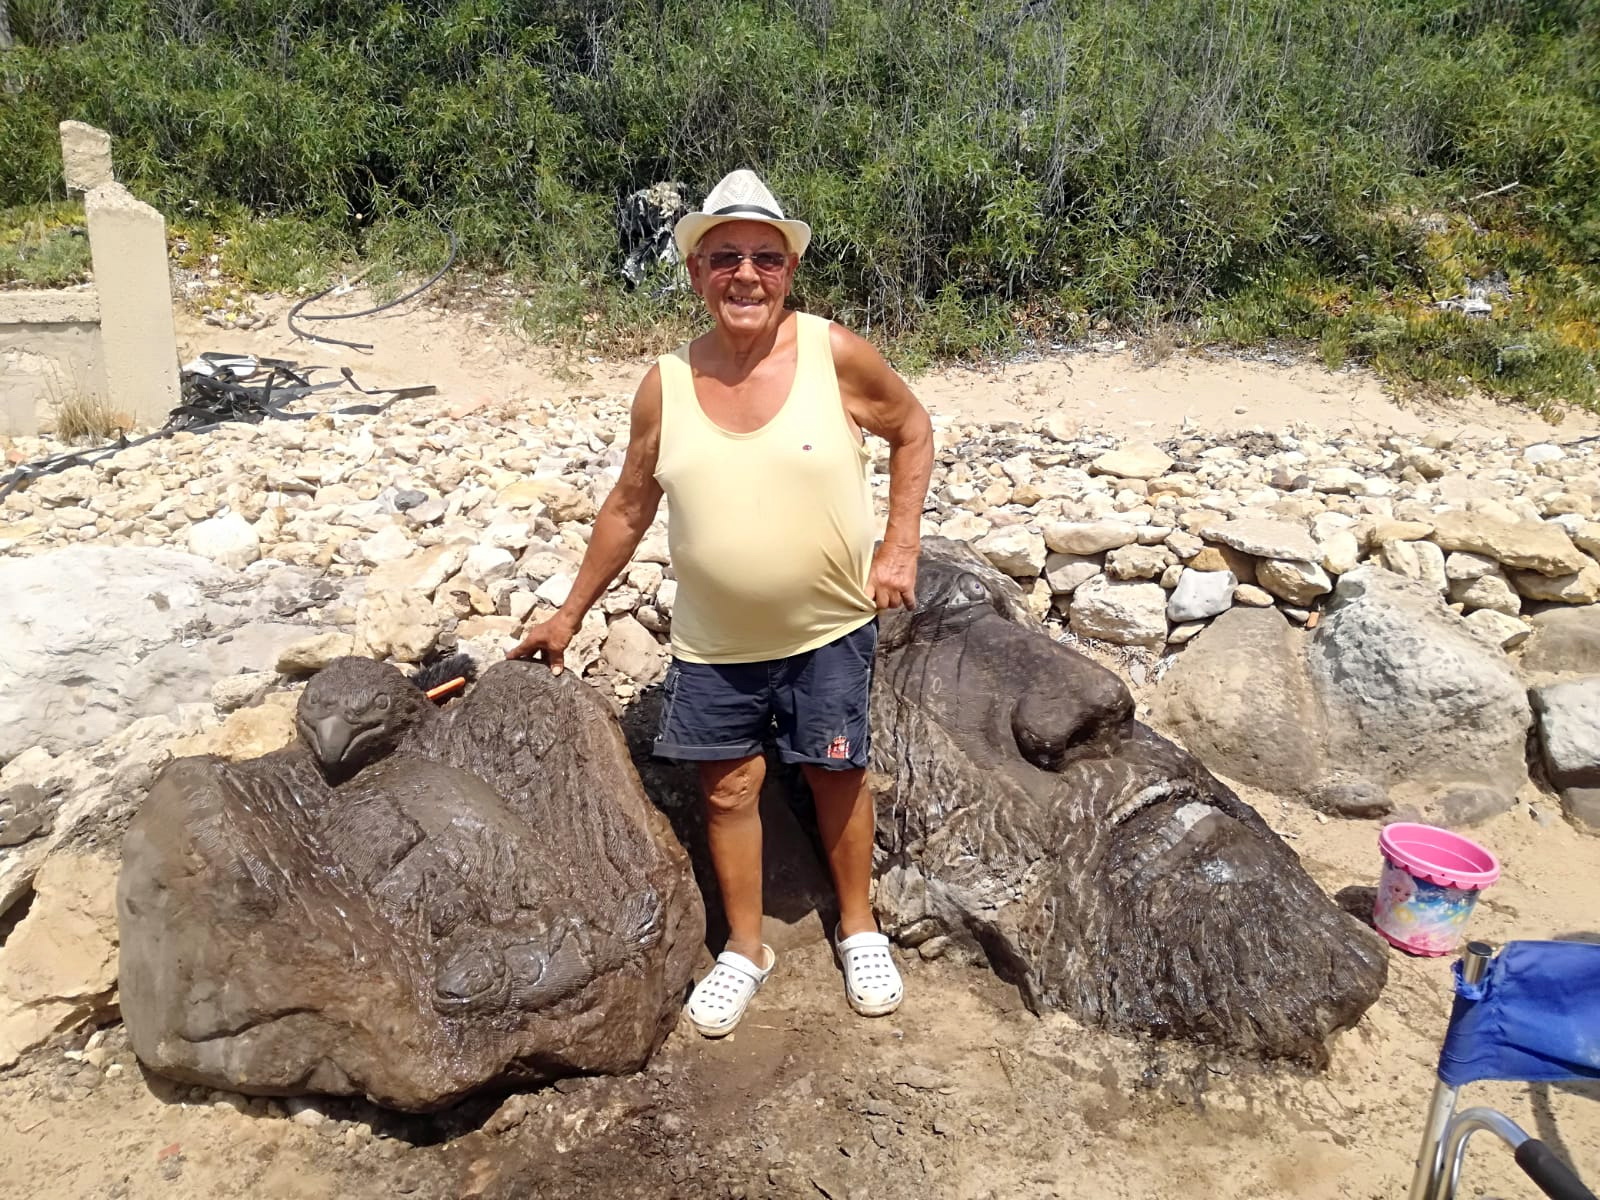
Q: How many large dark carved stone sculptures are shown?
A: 2